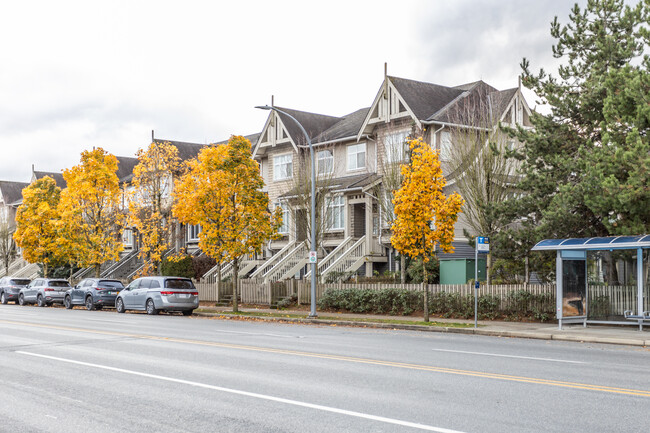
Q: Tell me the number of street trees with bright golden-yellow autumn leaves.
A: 5